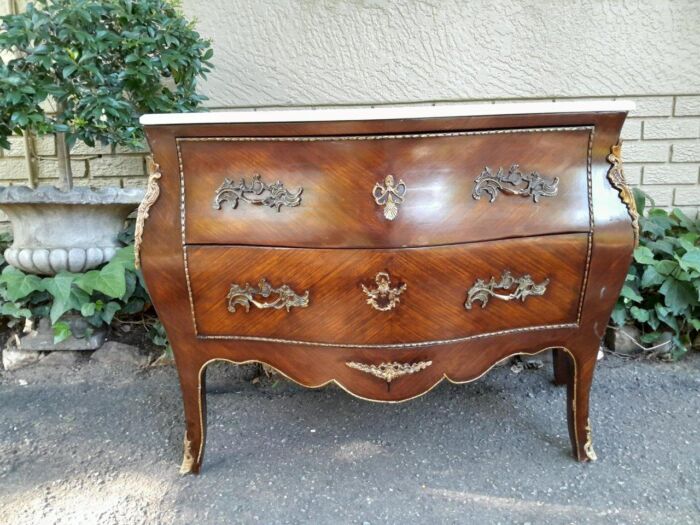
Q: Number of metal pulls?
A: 4